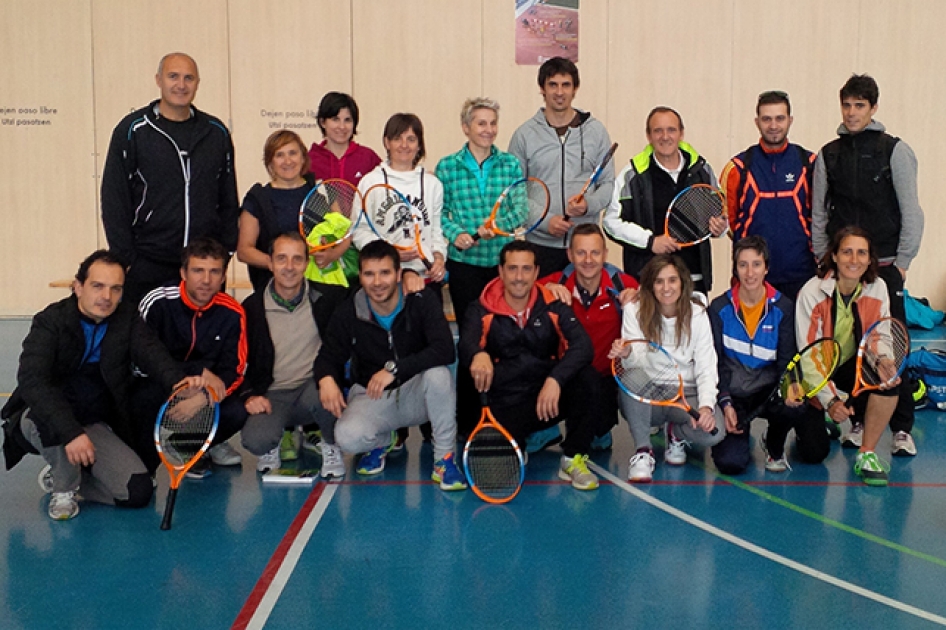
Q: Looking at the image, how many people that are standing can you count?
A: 9